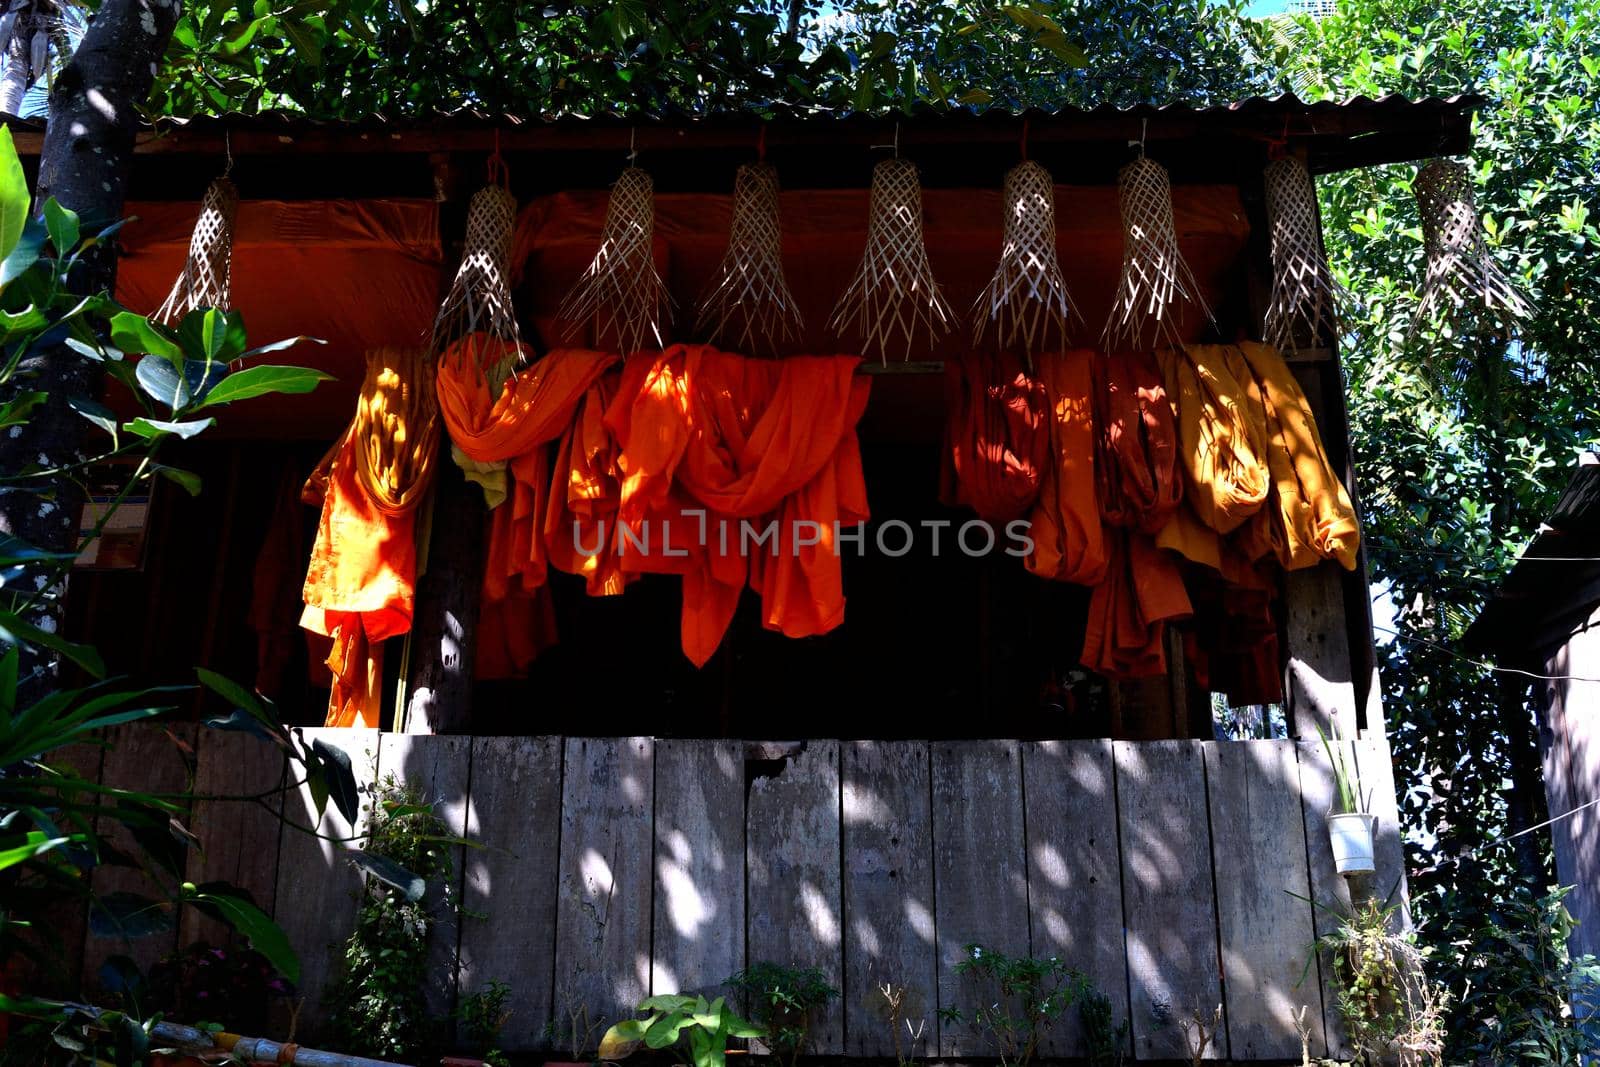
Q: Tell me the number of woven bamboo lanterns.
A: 9